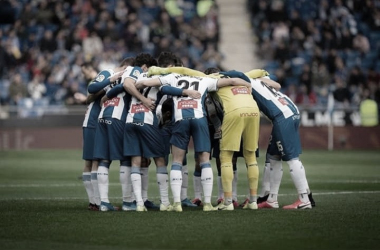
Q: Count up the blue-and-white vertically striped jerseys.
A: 5